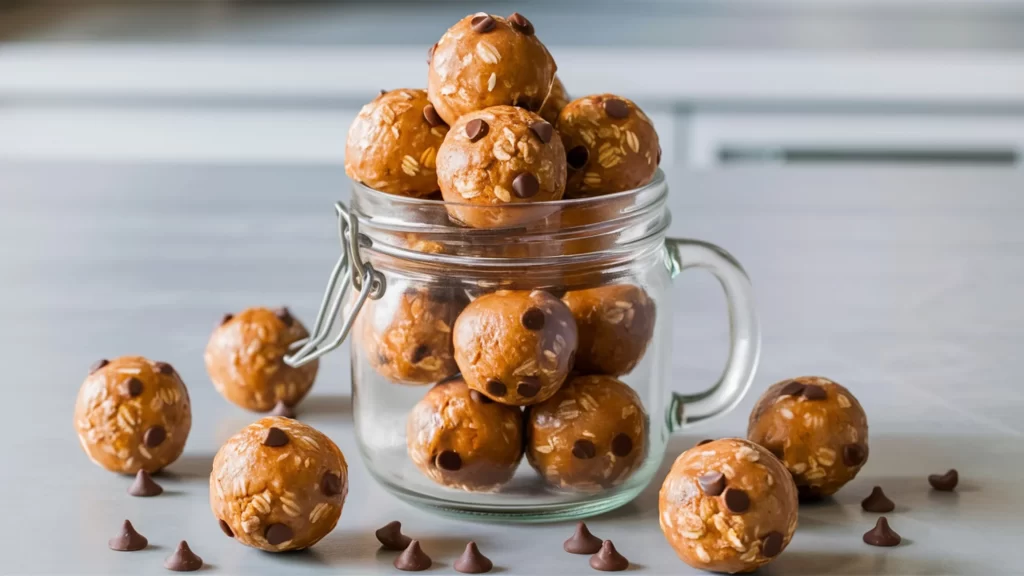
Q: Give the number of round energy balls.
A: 15